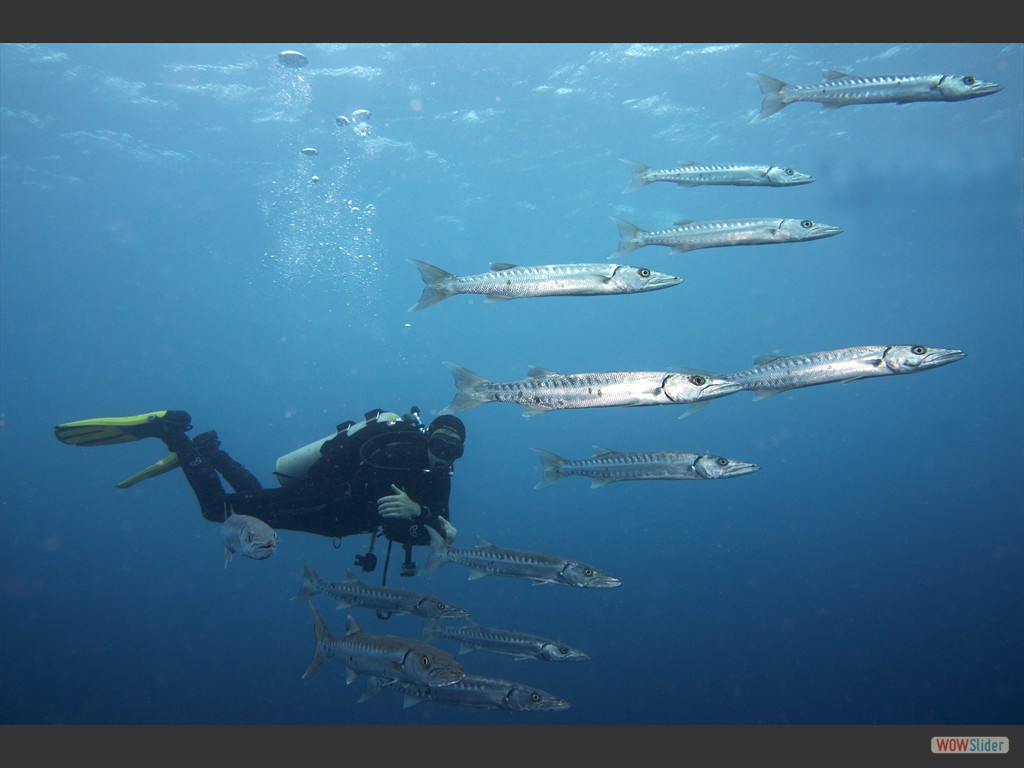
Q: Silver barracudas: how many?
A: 13